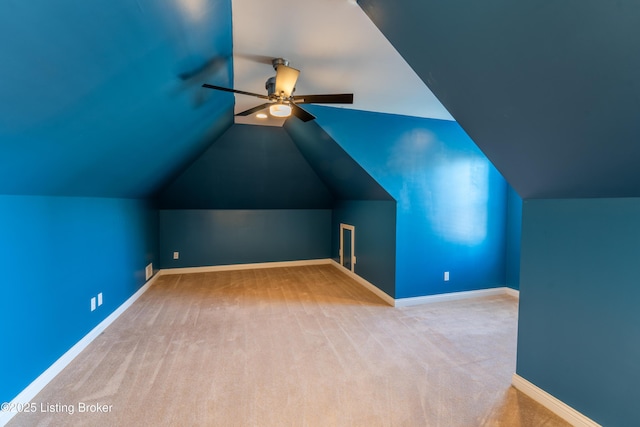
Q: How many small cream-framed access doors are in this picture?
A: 1